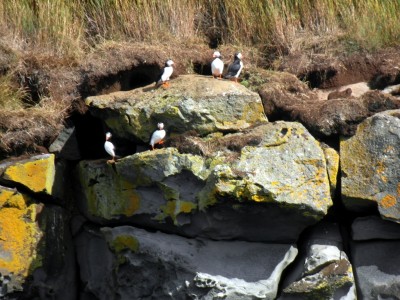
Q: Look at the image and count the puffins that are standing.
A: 5